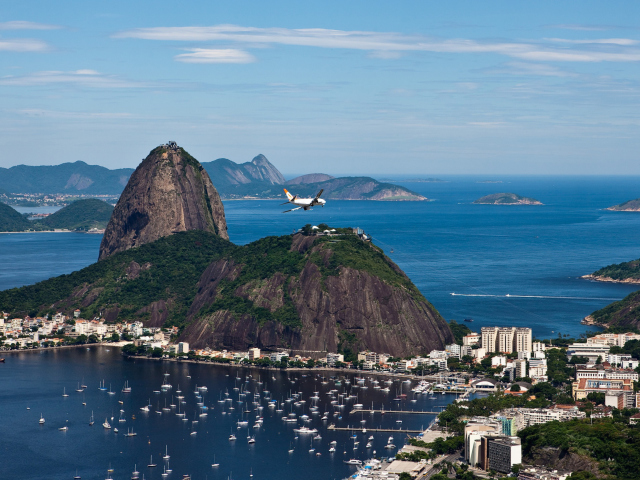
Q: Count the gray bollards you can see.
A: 0